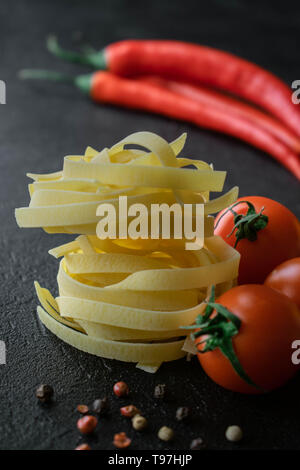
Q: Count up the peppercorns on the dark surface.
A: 14